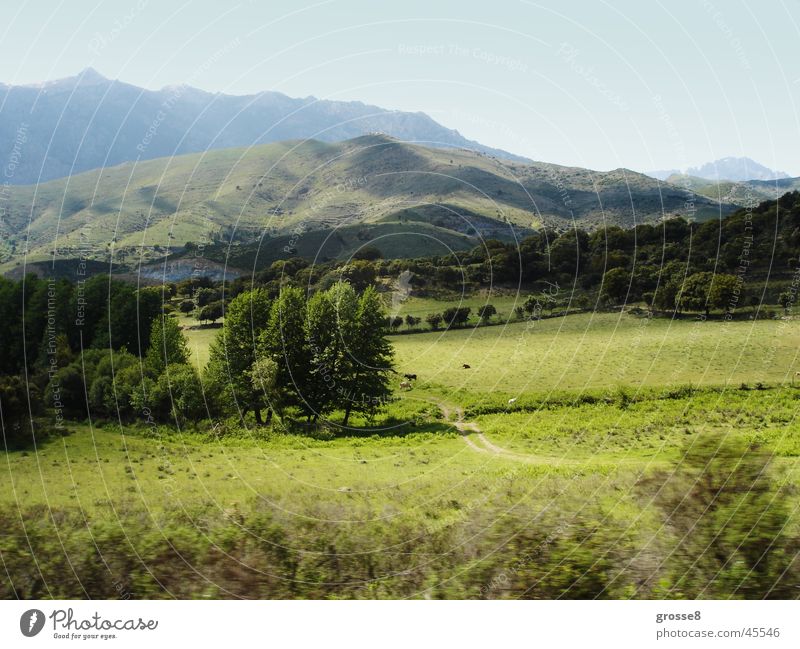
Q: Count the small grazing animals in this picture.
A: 4